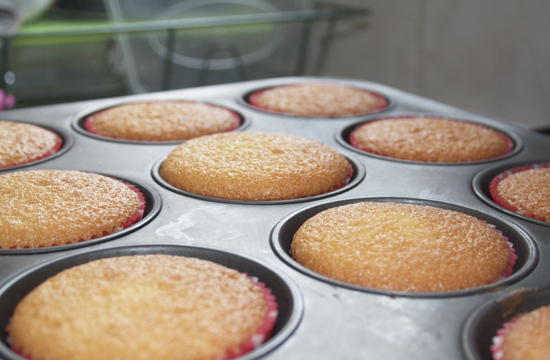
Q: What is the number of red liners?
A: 10